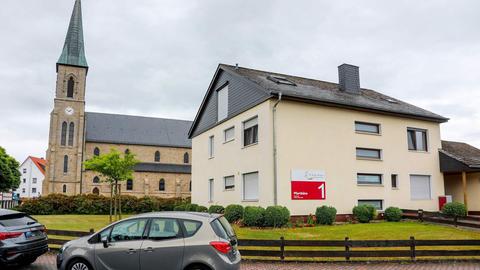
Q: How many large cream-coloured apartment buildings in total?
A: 1